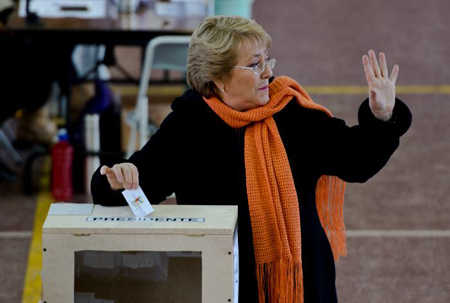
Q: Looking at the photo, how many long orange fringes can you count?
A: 2